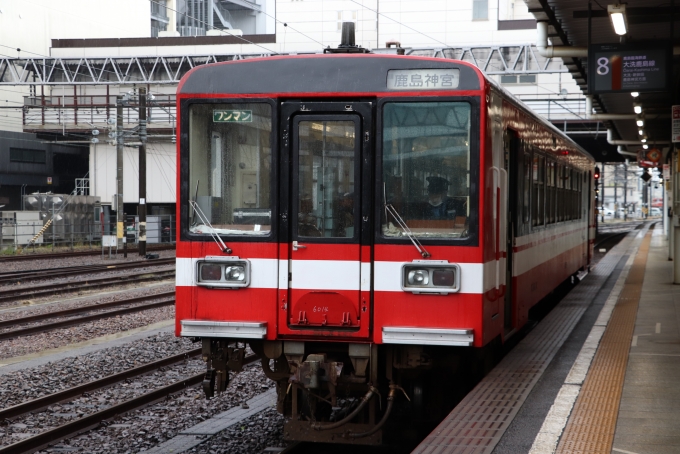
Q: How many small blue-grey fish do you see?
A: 0